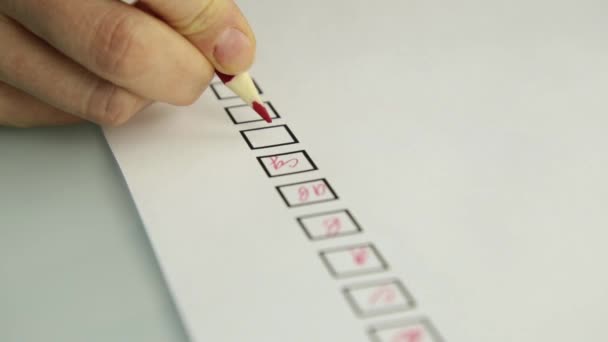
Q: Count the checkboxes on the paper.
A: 9